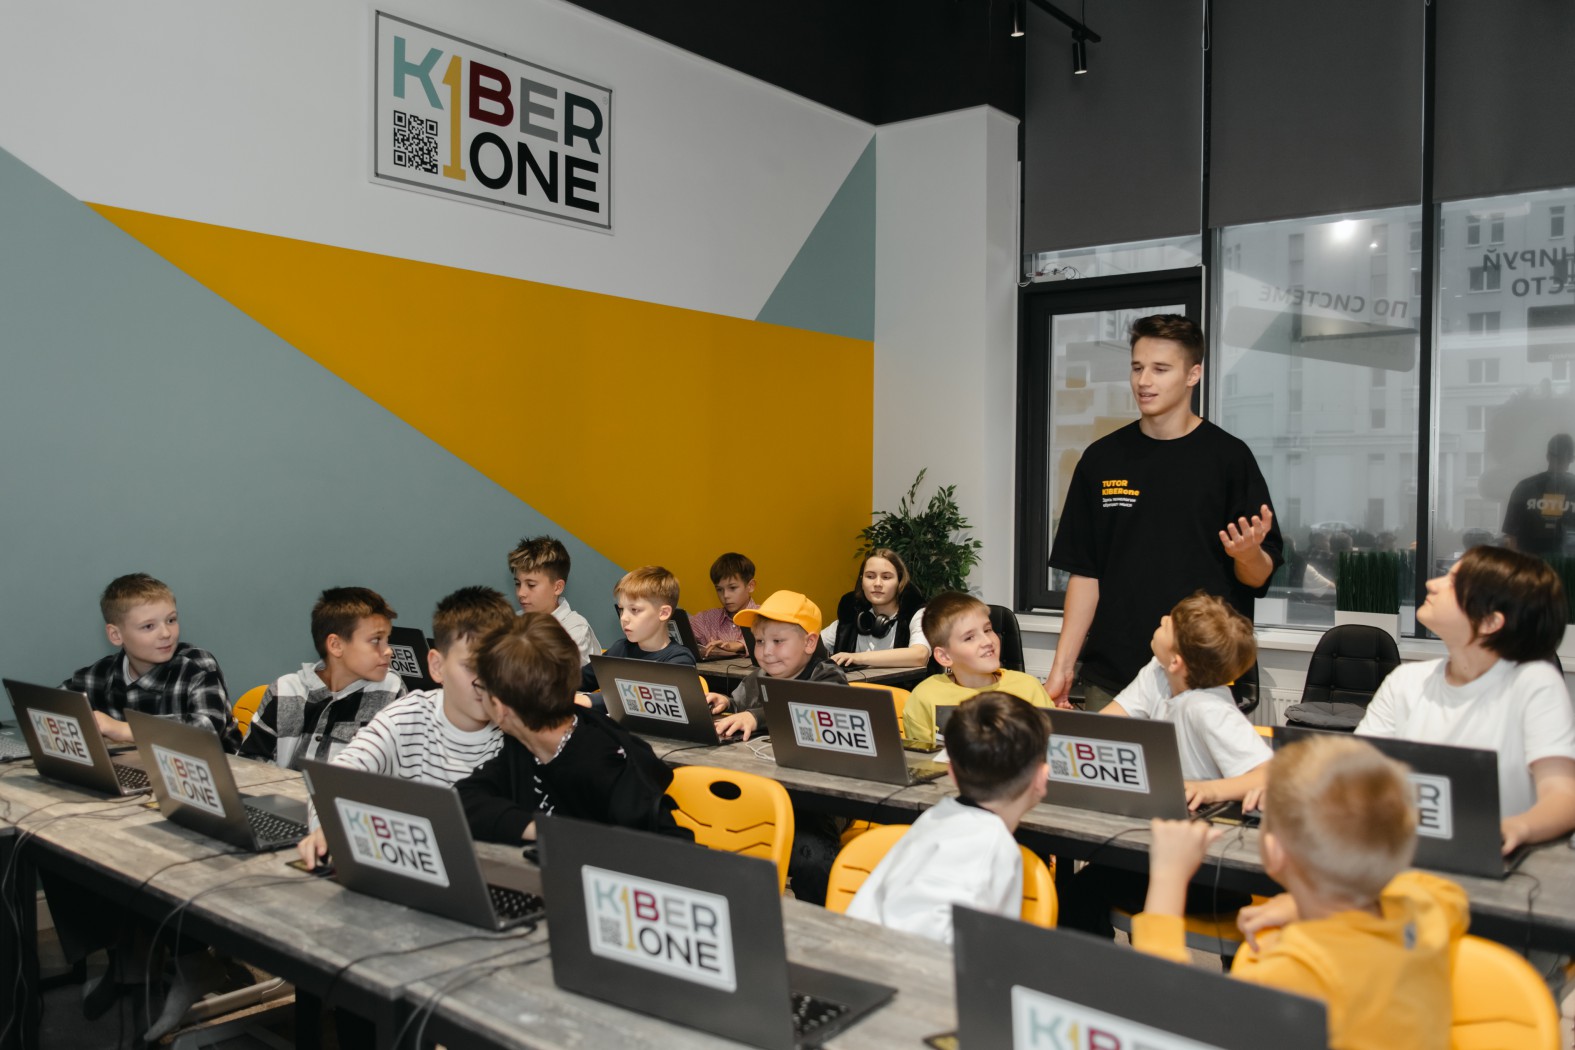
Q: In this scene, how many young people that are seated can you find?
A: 14